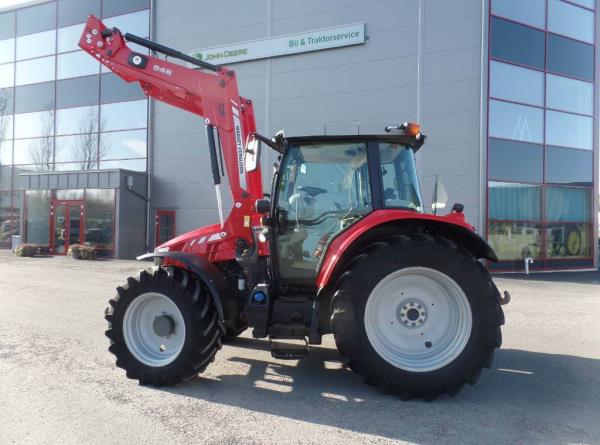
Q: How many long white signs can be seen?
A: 1